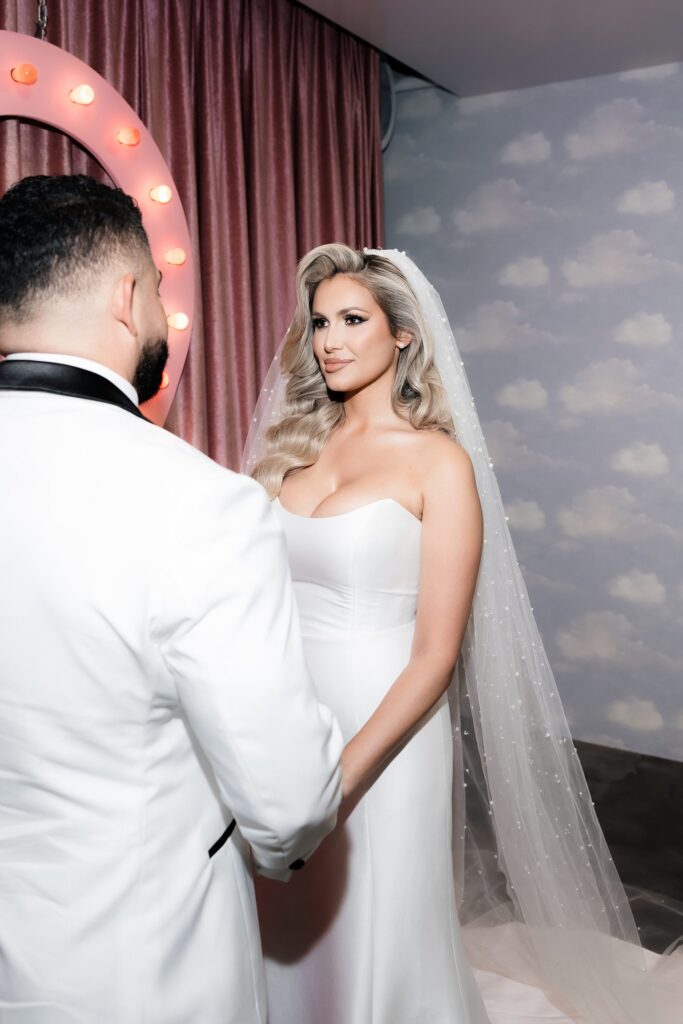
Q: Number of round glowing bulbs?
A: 7